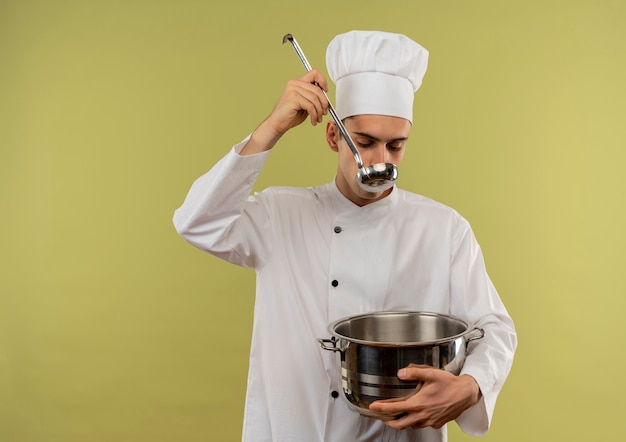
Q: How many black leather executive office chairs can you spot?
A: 0